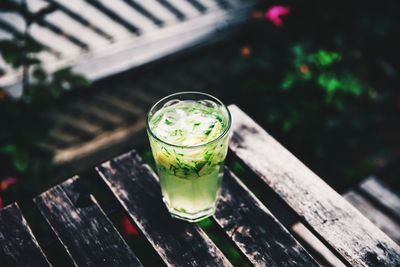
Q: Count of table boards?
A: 5